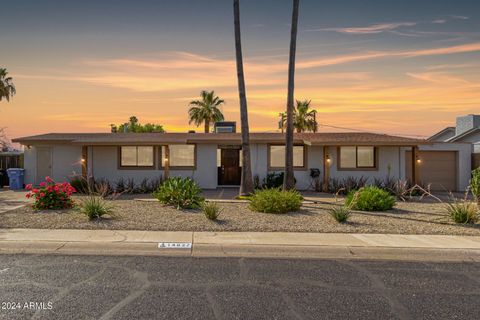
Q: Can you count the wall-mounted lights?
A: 4